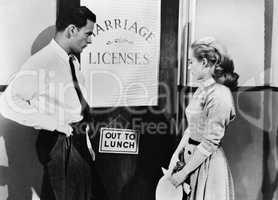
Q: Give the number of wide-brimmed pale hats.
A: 1